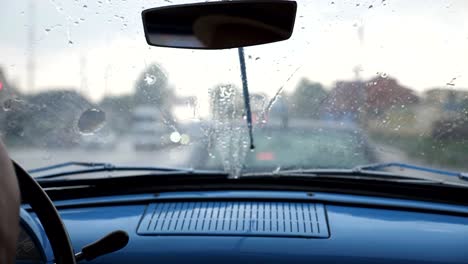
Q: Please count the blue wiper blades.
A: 2